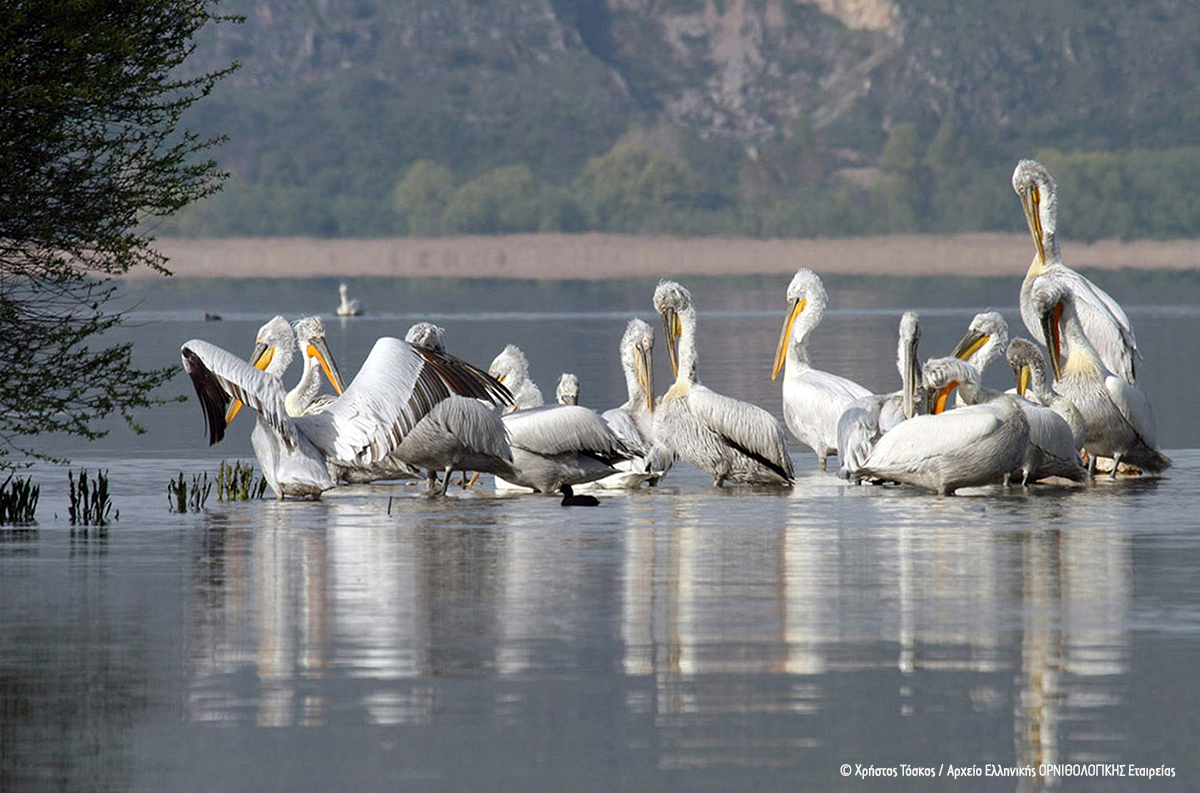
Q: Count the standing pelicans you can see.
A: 14